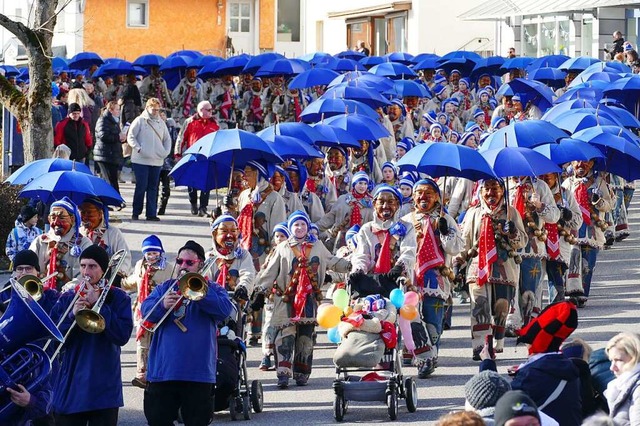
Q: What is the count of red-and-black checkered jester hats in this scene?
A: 1